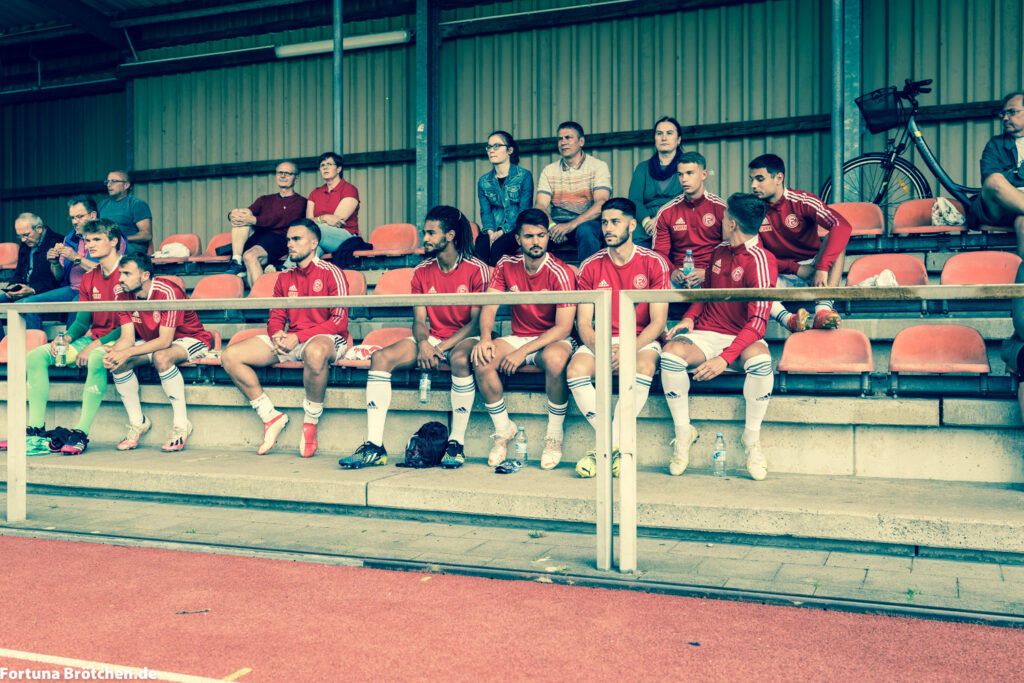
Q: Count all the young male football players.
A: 9